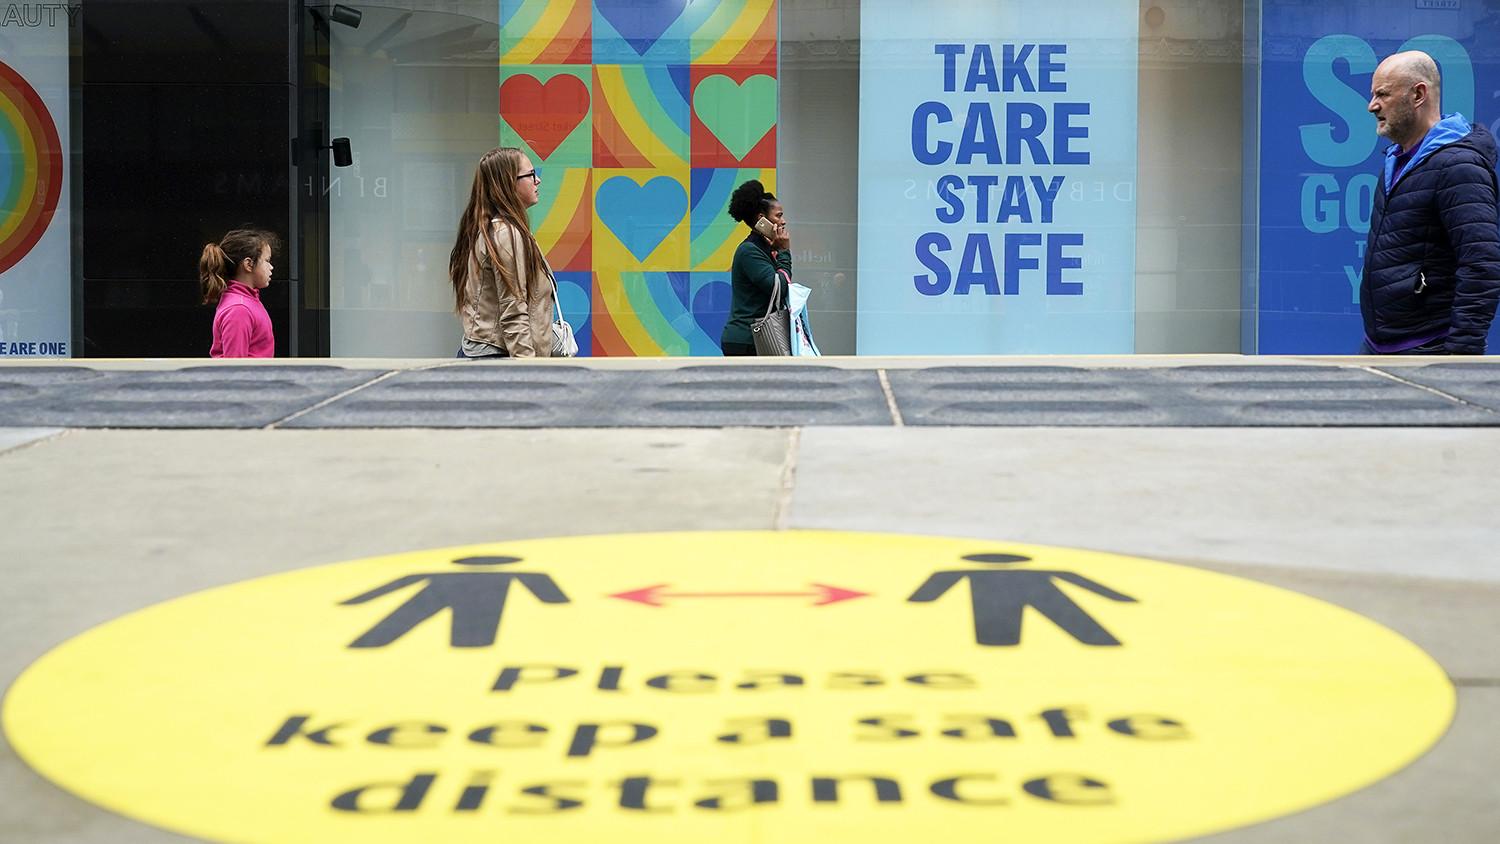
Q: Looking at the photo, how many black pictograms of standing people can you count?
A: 2